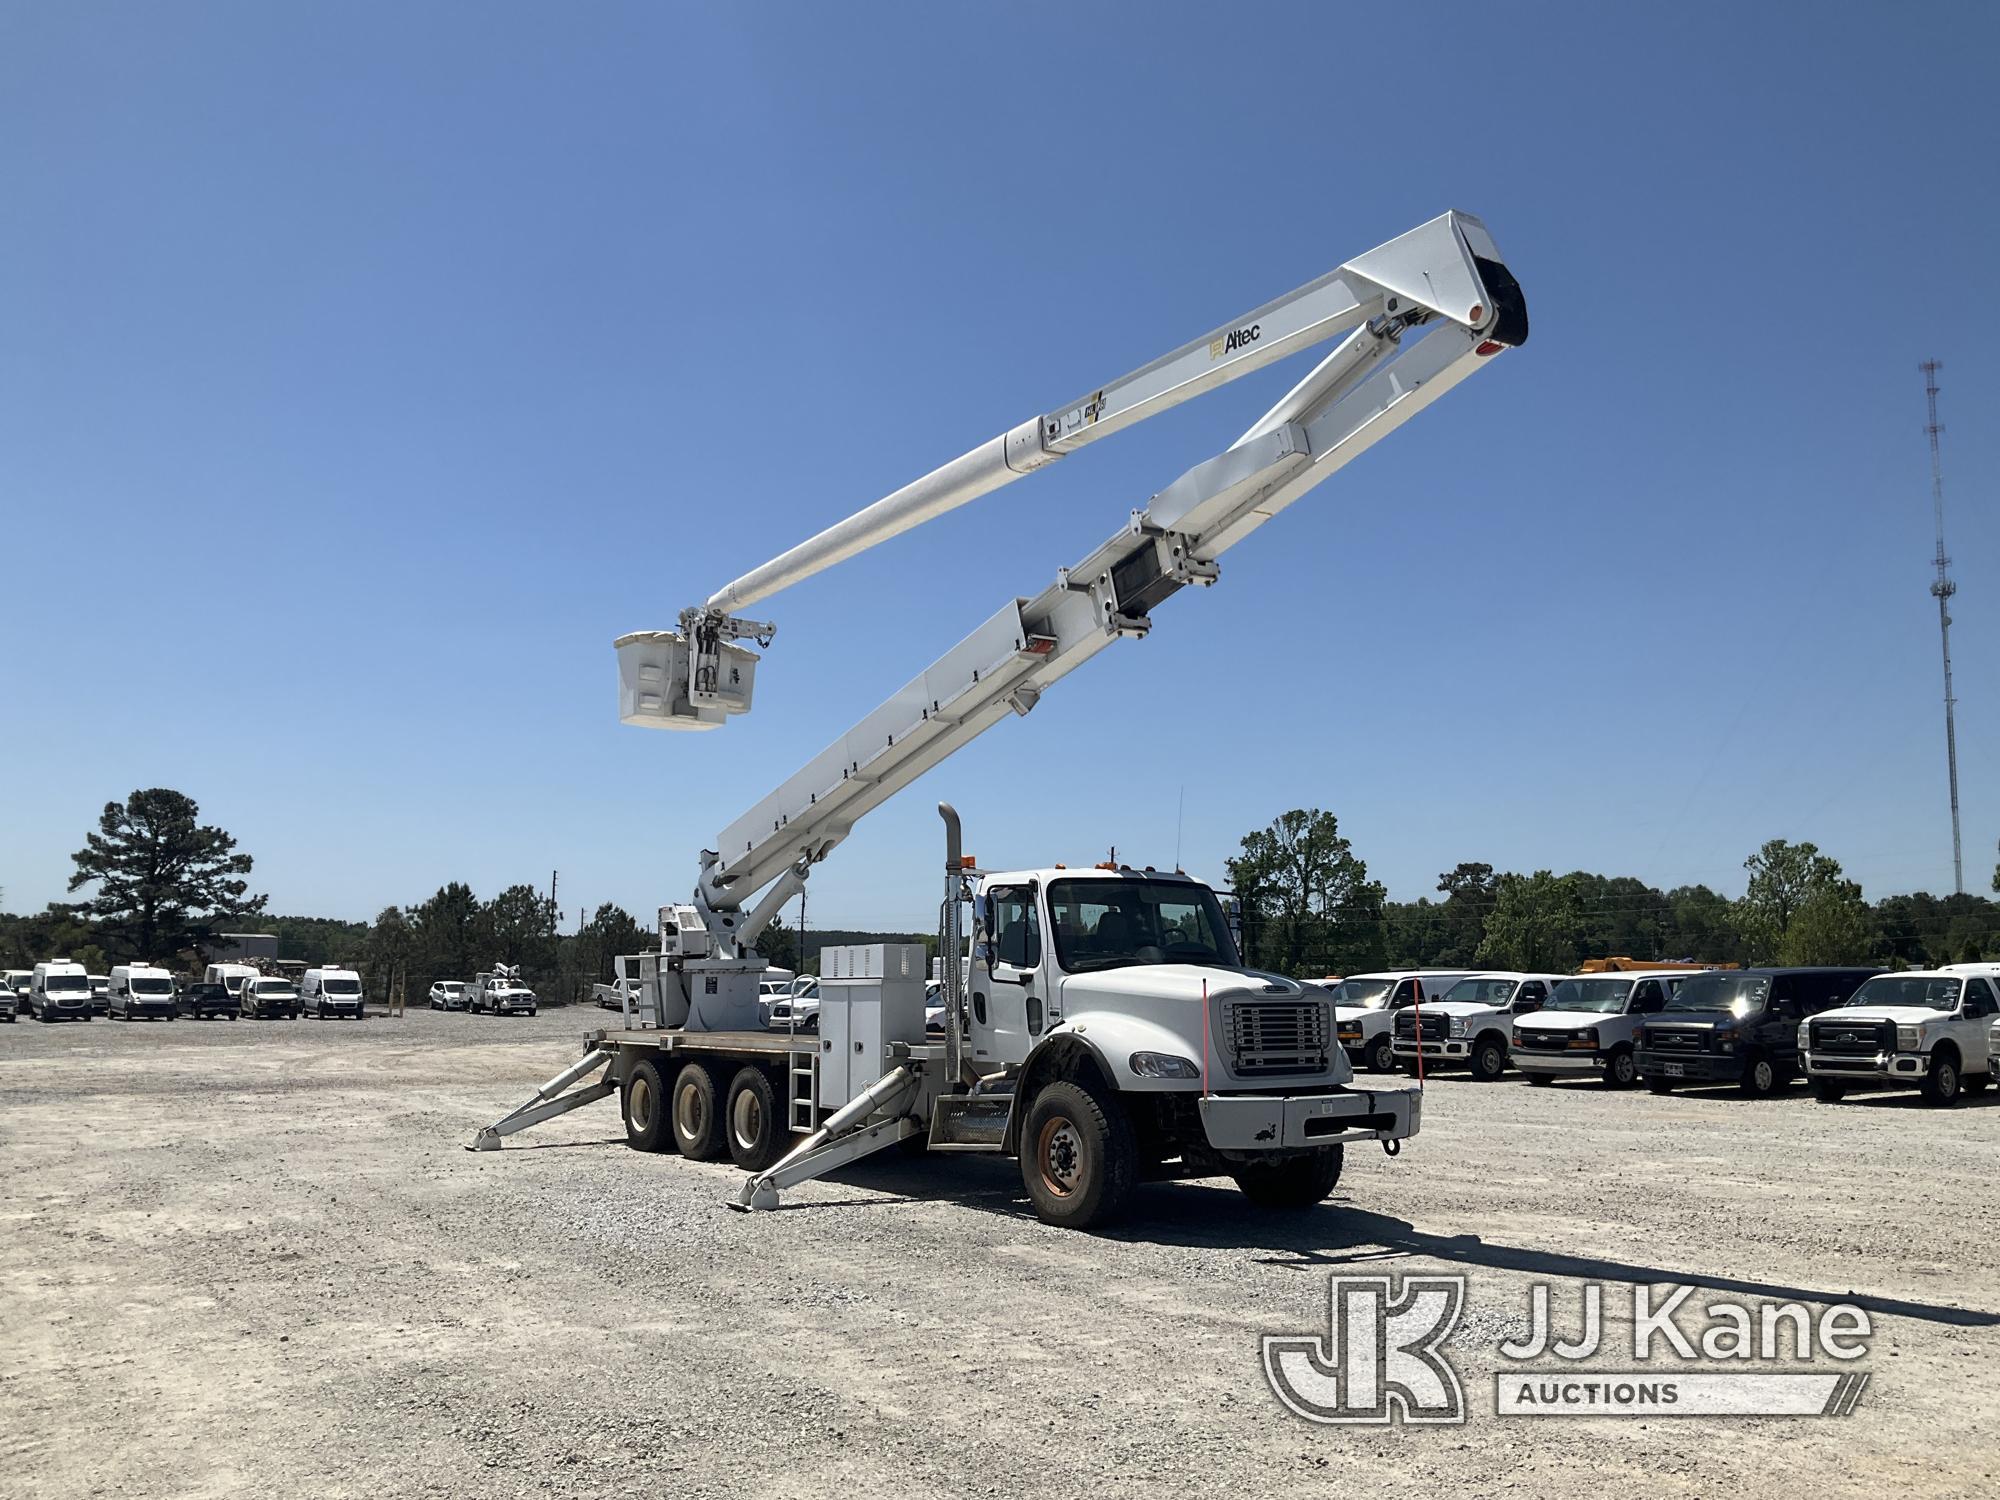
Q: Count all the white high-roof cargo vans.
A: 4